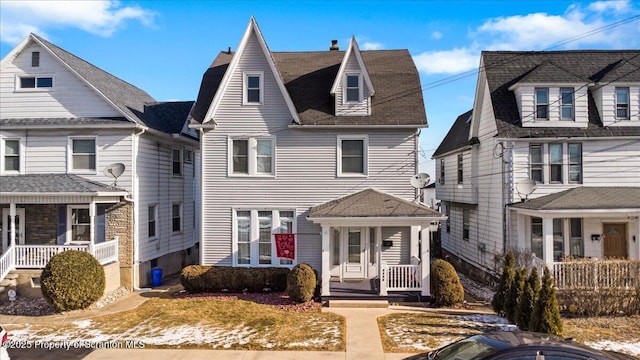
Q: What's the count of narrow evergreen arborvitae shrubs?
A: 4